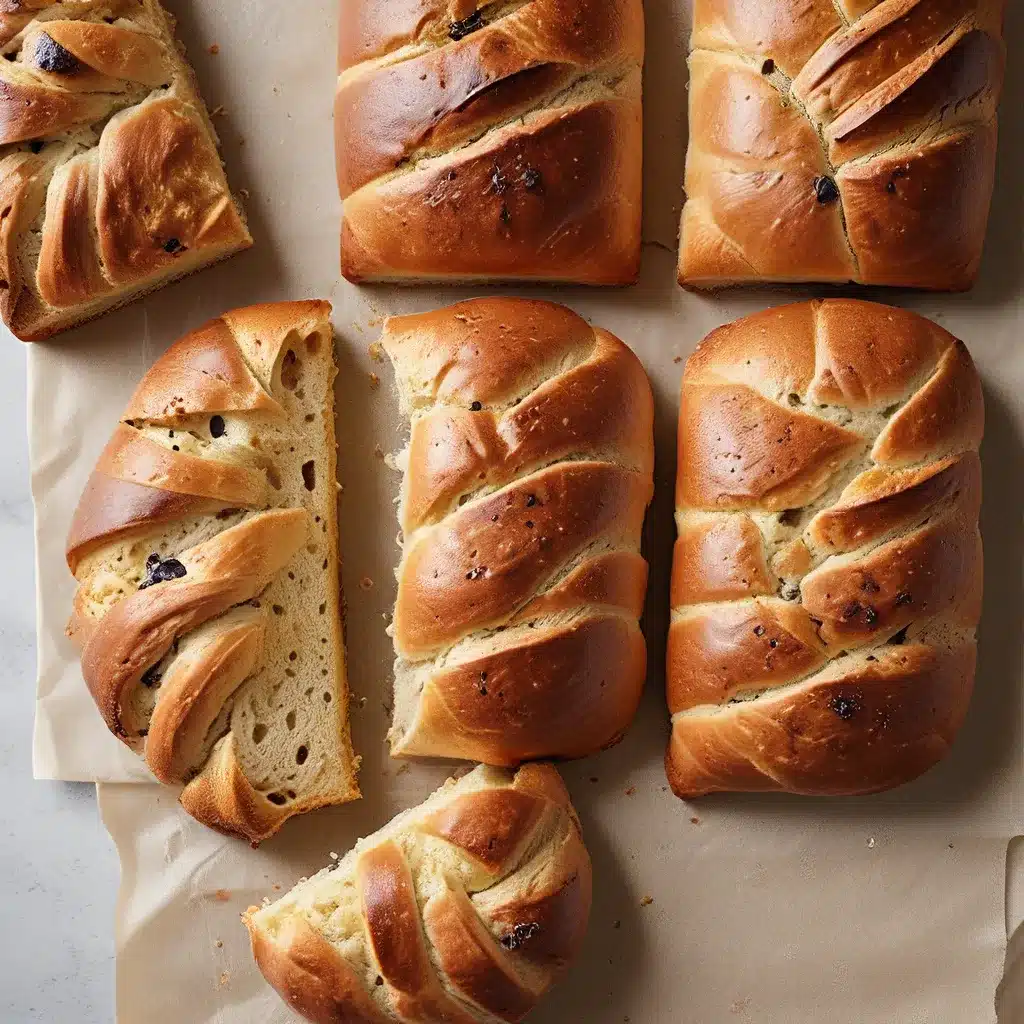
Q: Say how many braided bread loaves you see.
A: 7